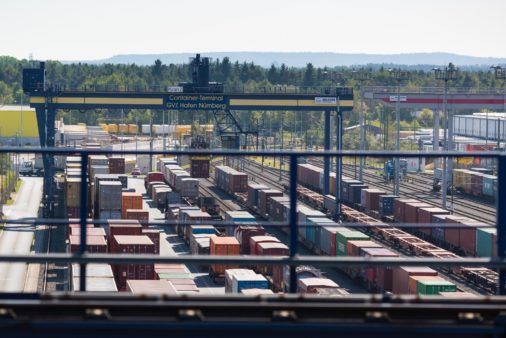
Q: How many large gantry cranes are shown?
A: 2